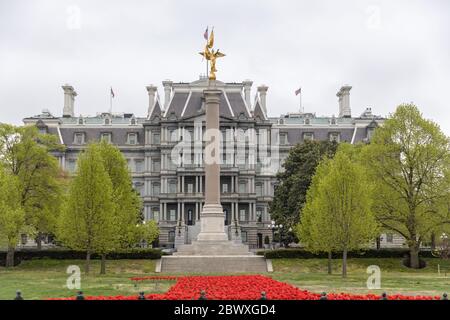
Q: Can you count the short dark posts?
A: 8